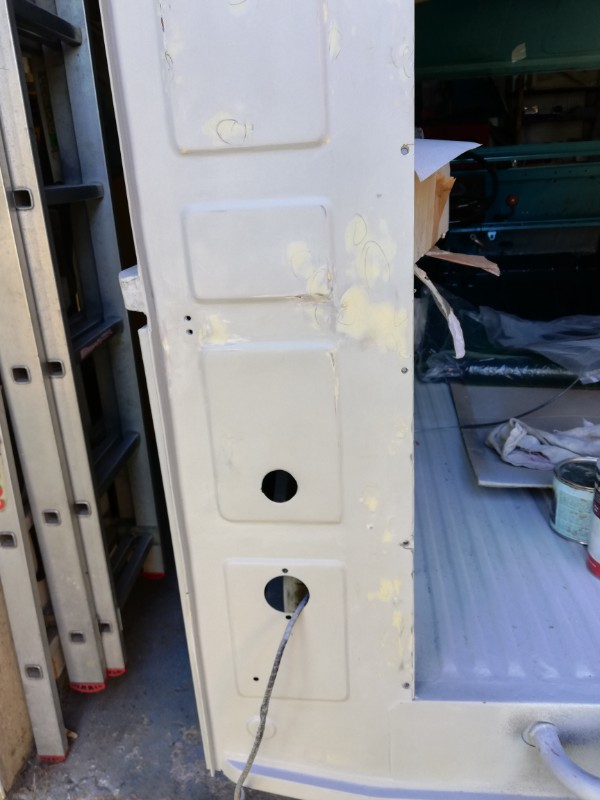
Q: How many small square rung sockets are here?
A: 9